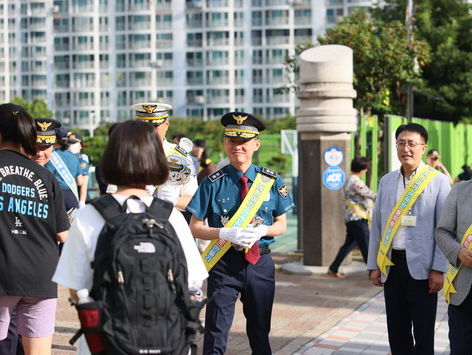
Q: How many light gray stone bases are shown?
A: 1